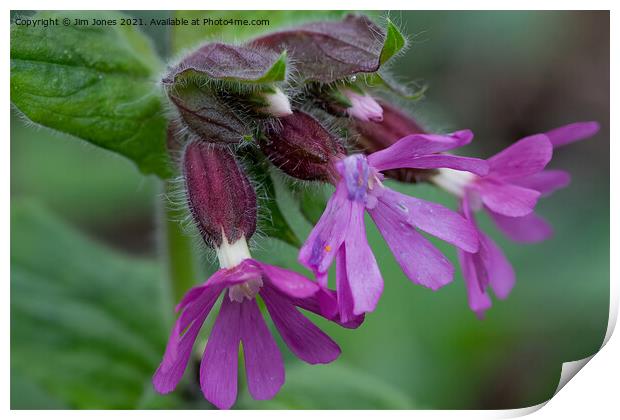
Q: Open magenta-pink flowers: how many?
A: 3